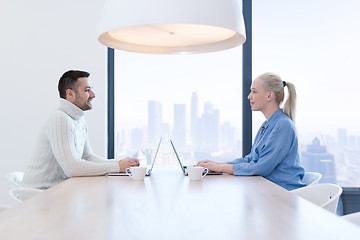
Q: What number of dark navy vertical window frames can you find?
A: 2